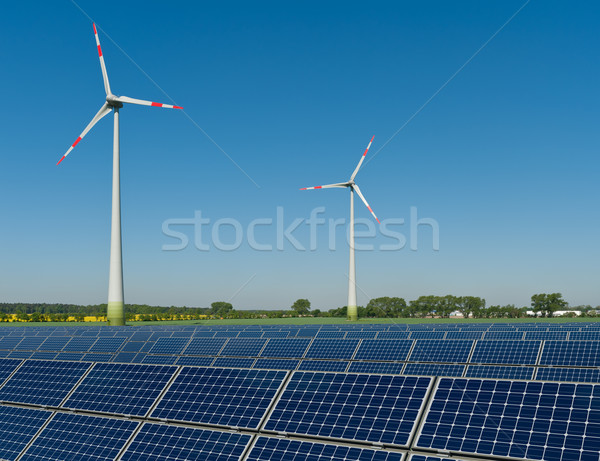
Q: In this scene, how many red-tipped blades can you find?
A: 6